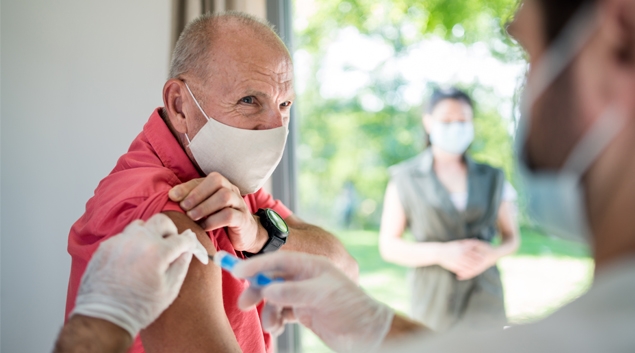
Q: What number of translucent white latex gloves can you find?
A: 2